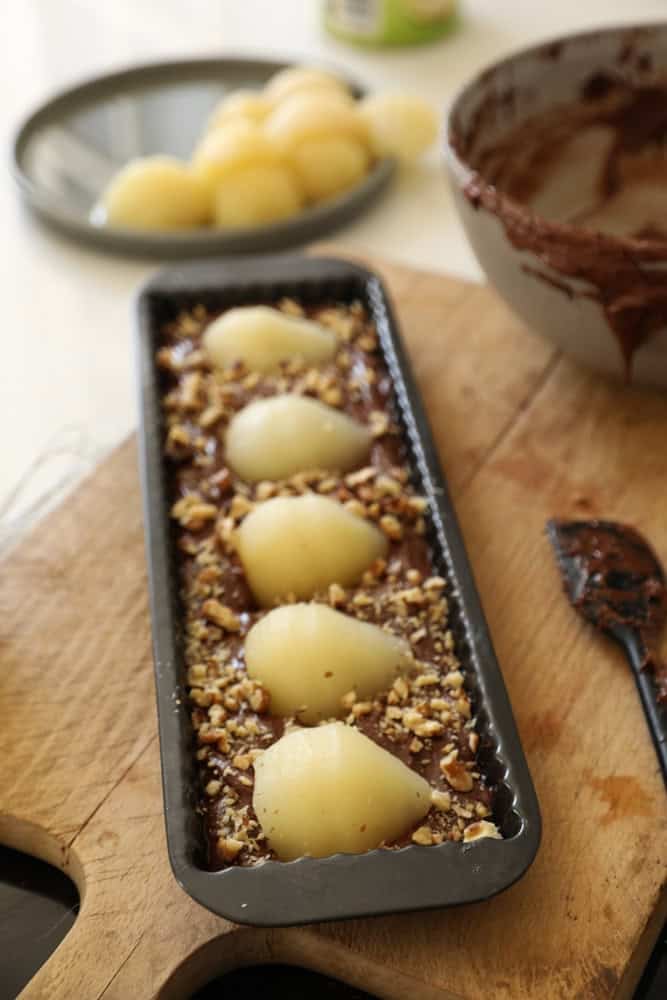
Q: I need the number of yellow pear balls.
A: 13